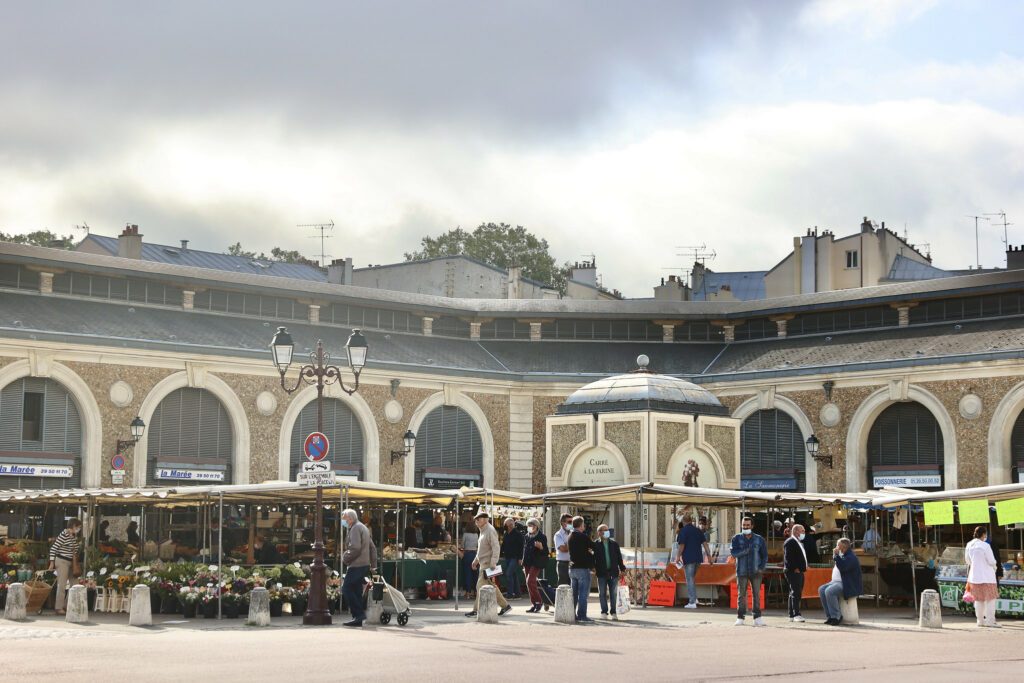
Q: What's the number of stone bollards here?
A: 9